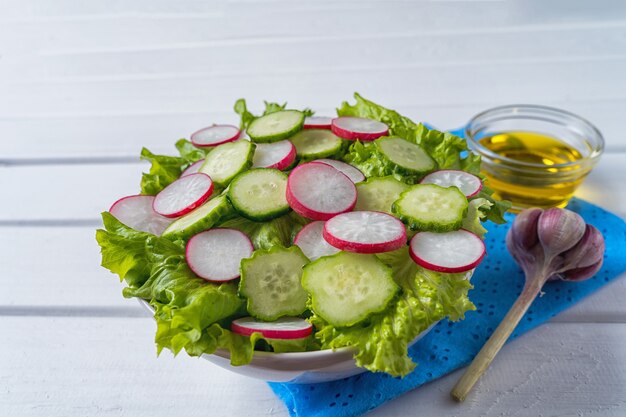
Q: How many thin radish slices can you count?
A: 15